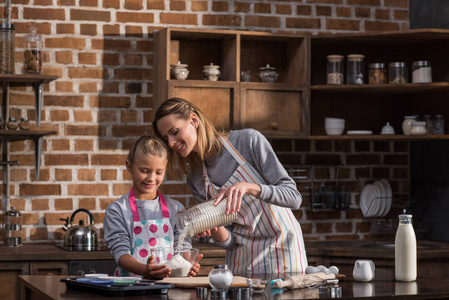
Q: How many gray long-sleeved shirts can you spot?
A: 2